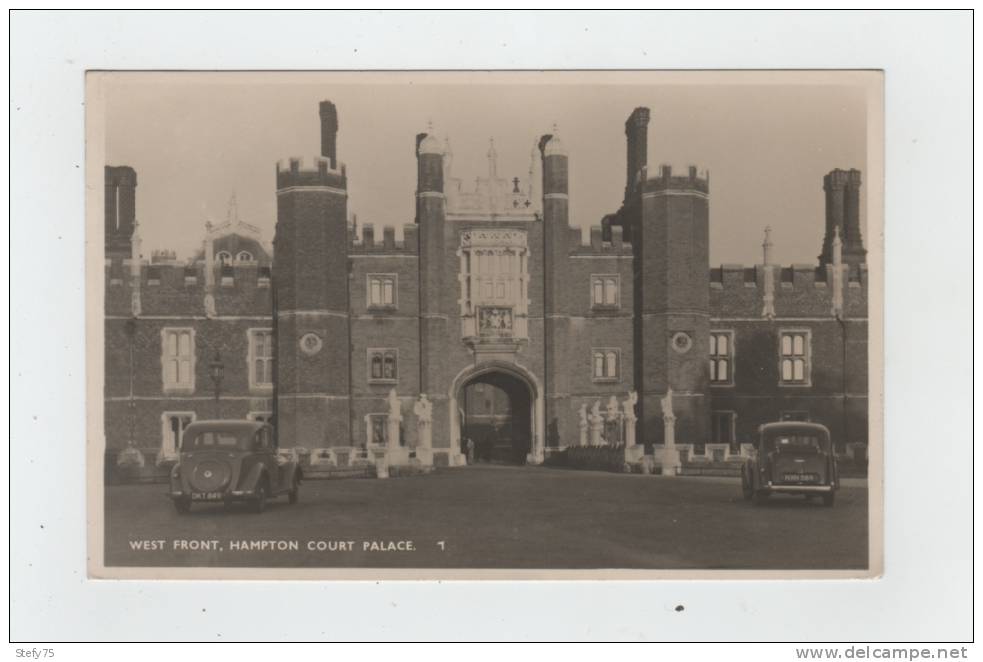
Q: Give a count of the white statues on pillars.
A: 7